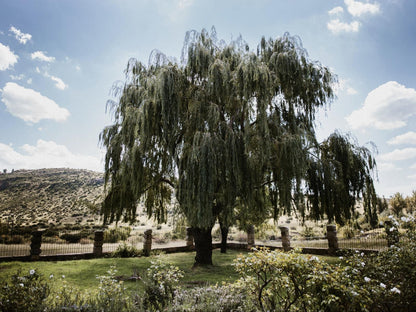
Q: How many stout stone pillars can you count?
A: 8